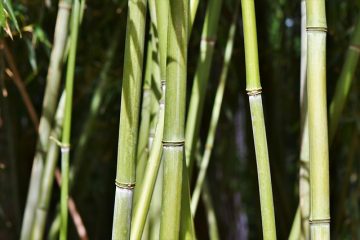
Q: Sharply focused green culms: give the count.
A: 4